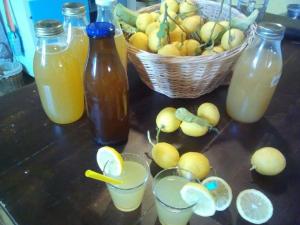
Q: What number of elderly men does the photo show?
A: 0